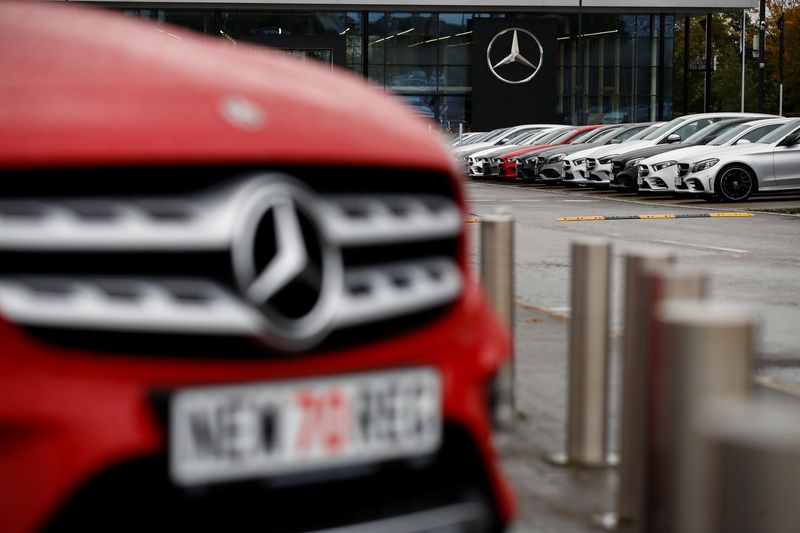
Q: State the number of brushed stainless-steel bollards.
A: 6